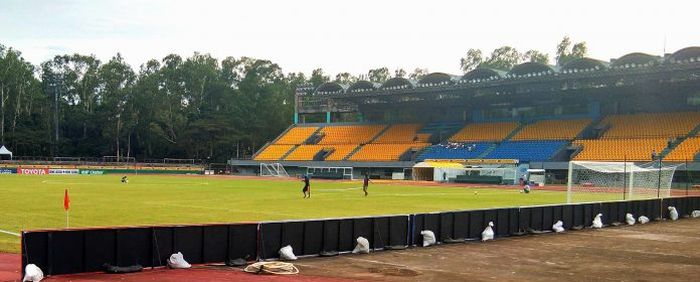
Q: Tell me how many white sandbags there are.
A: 12